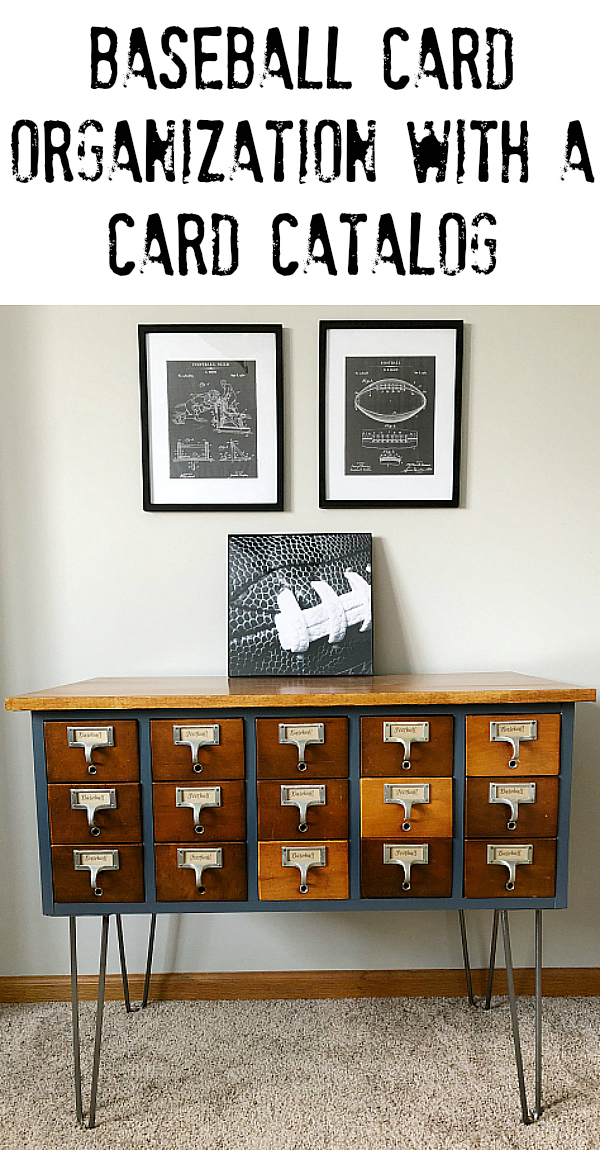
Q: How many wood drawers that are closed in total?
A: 15